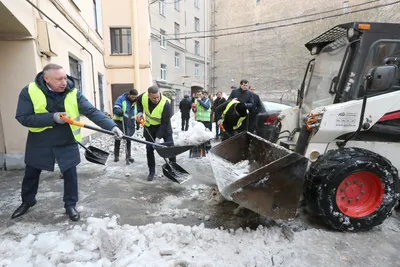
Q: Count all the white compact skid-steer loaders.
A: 1